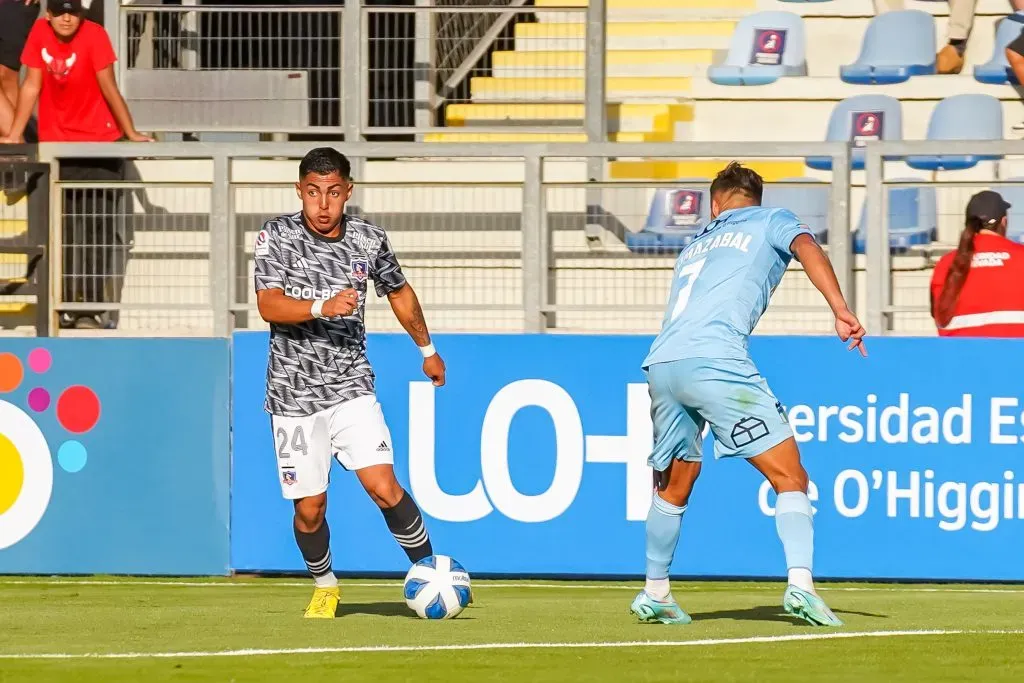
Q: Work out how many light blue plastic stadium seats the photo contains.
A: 9